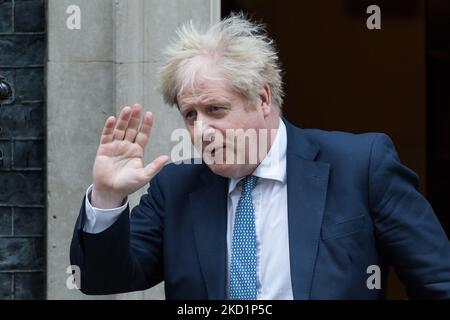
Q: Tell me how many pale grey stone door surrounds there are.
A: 1